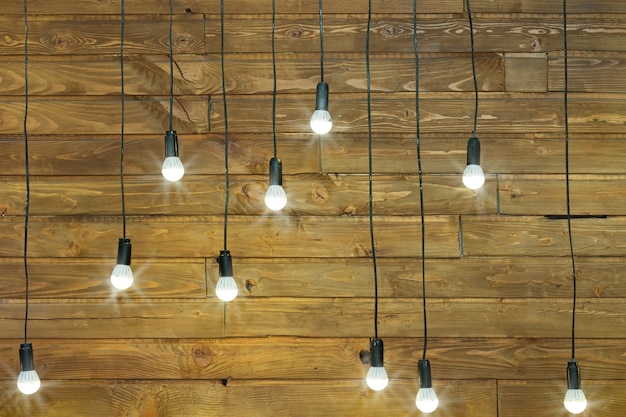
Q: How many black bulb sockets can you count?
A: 10